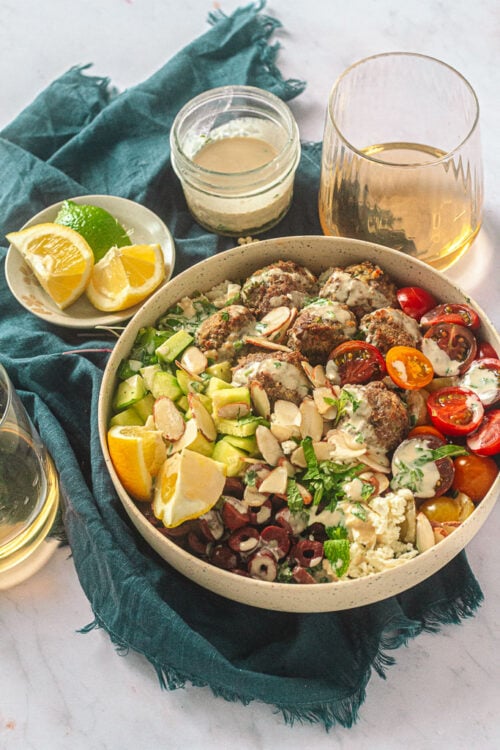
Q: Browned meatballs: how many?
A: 7